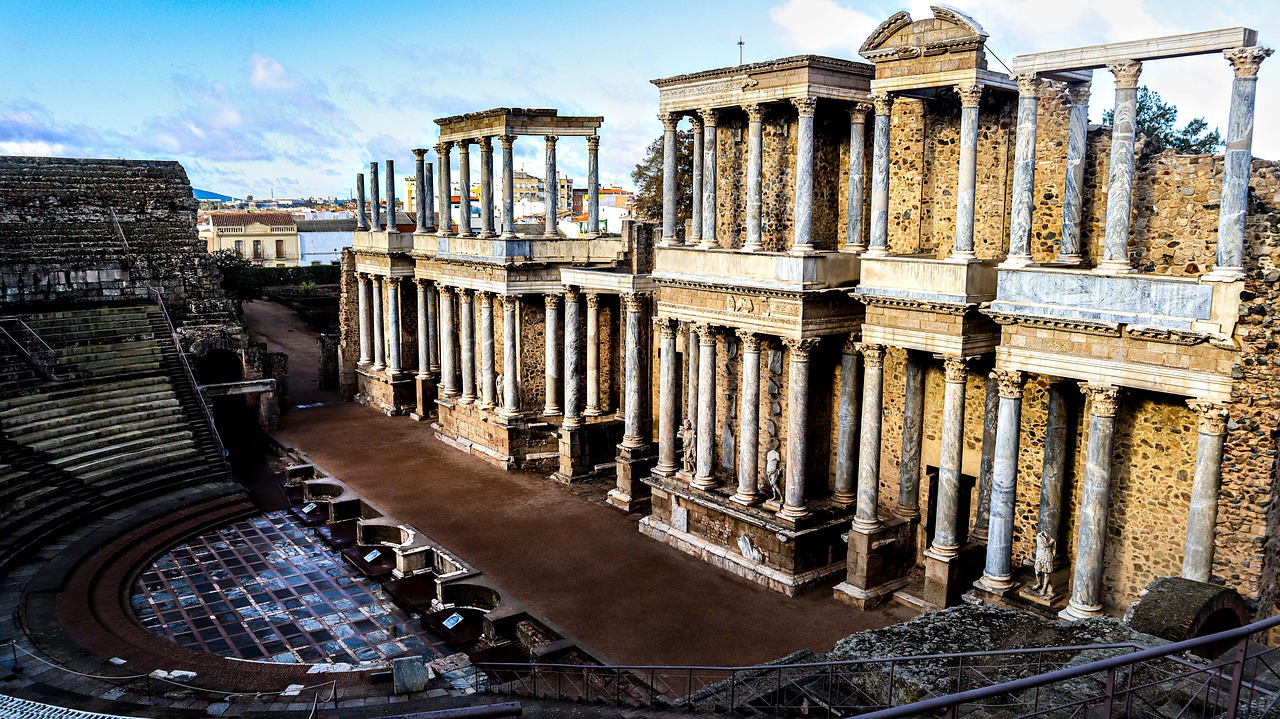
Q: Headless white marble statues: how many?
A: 2